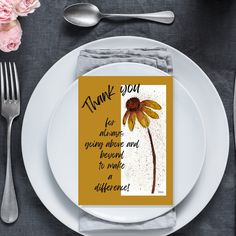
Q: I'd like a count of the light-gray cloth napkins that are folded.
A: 1